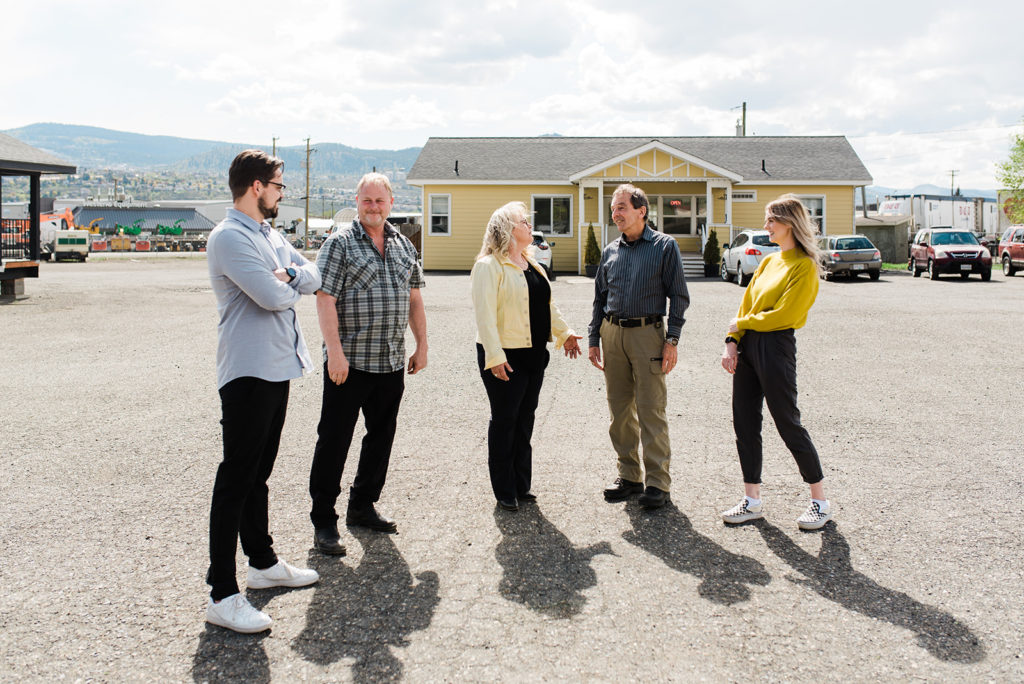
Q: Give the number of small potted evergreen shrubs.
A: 2